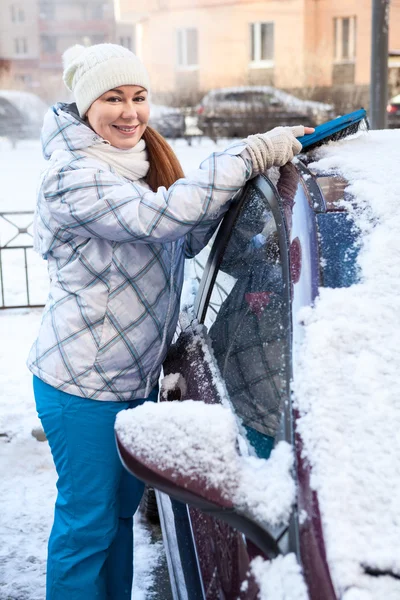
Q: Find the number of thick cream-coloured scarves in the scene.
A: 1